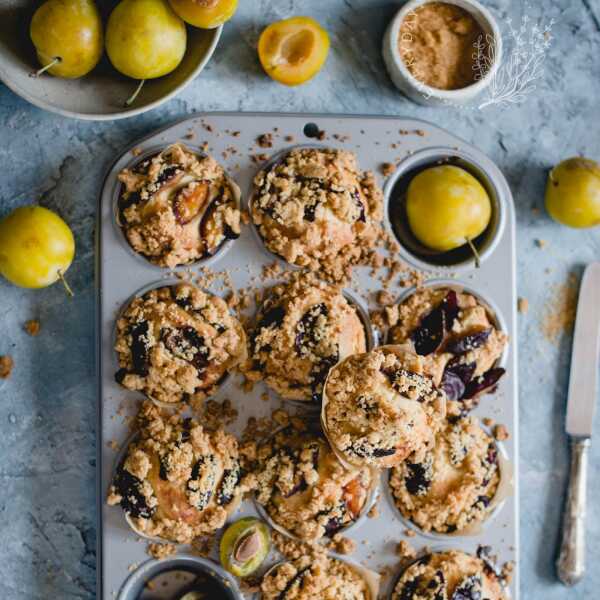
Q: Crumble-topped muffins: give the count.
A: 11